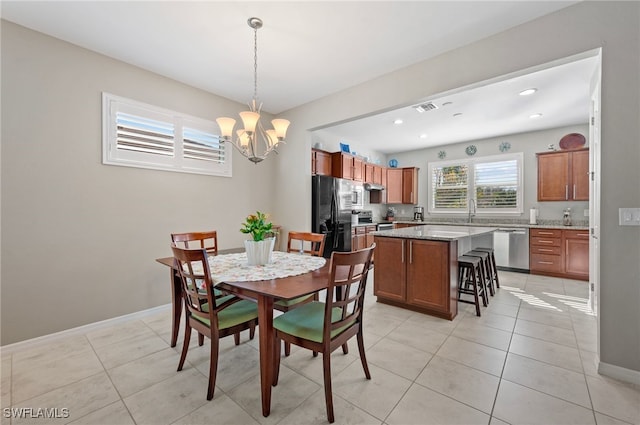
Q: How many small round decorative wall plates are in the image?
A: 3